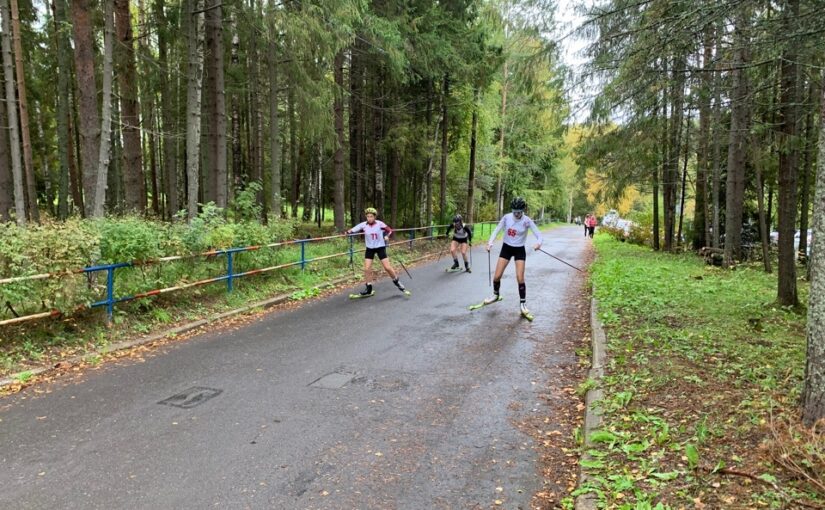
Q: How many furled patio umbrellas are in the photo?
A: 0